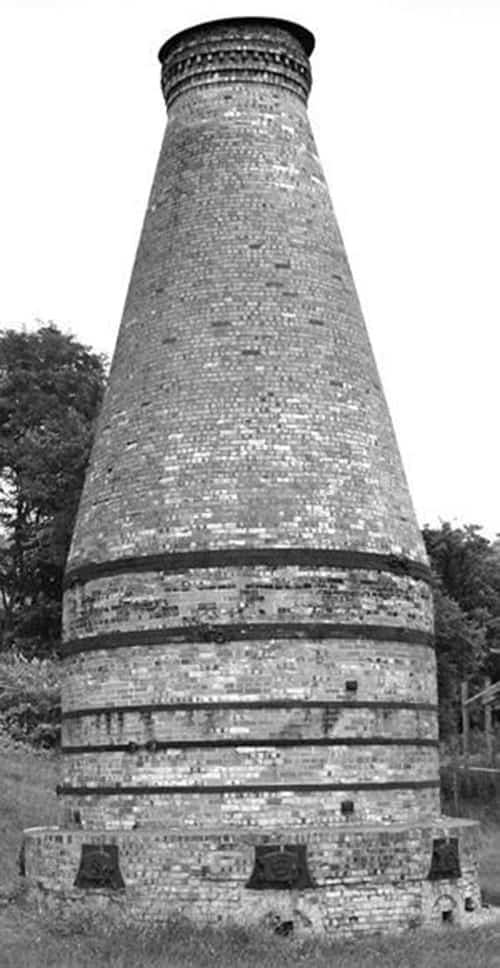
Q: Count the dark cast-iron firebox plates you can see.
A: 3